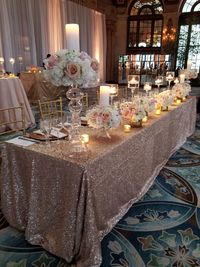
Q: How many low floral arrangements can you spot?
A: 5